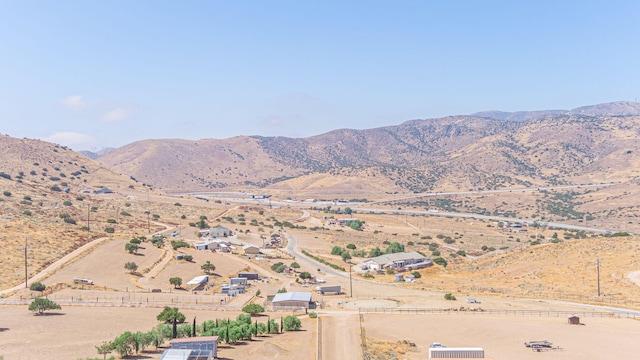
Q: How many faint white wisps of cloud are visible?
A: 3